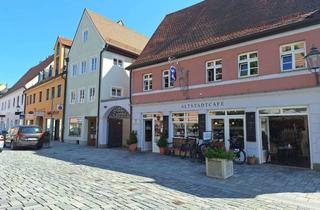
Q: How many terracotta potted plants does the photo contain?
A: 3